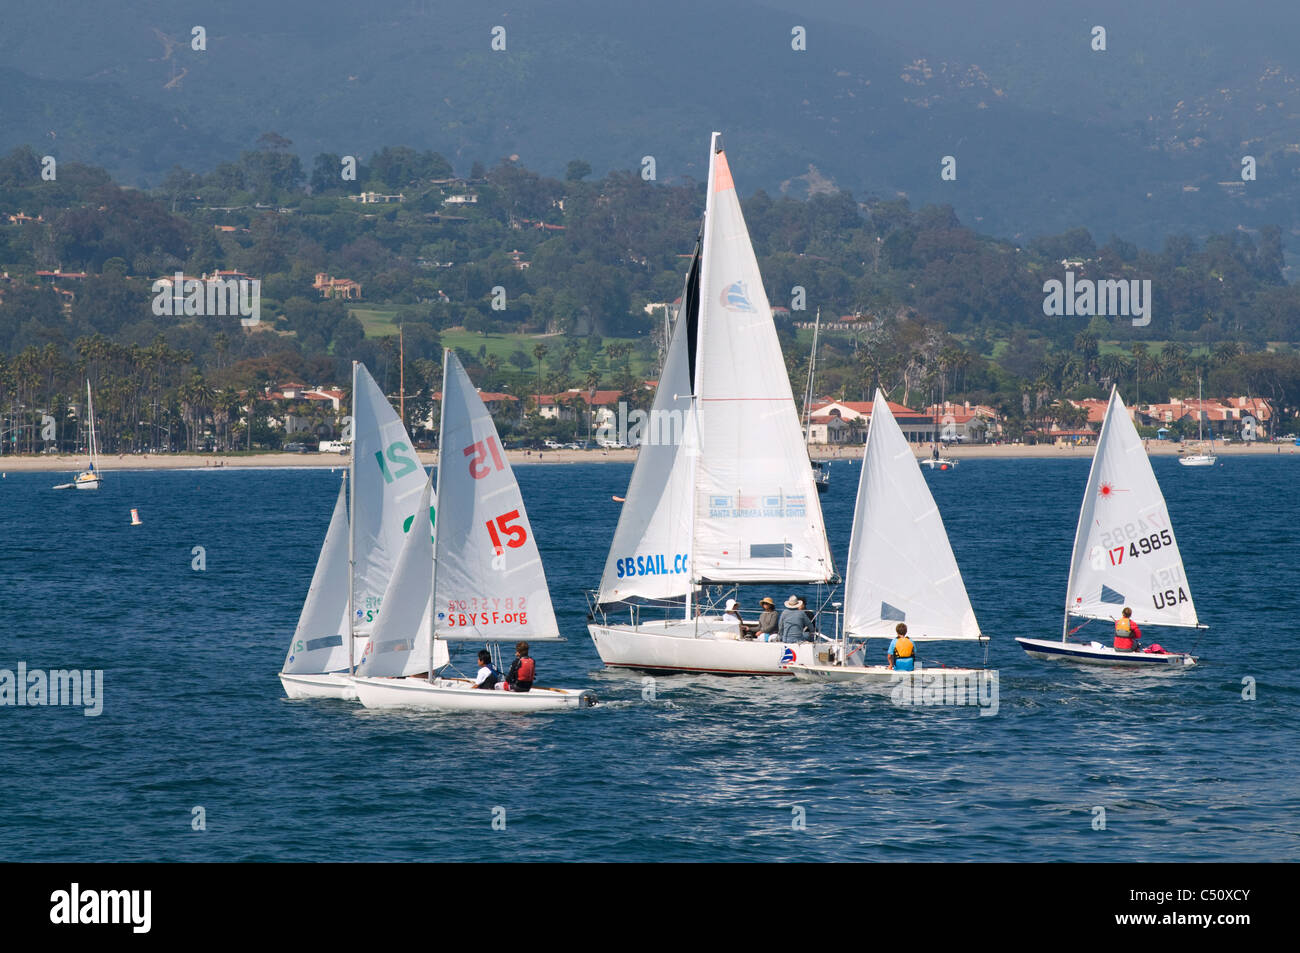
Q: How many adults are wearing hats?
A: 3